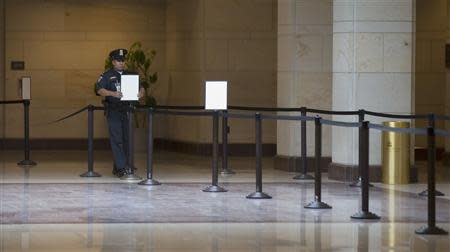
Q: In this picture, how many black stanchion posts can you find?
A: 13